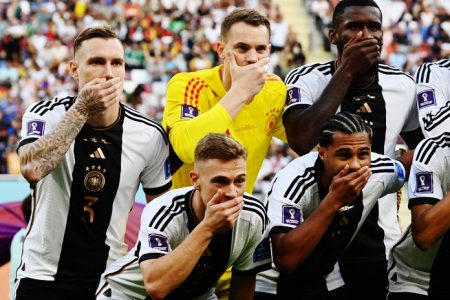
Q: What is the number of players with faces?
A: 5